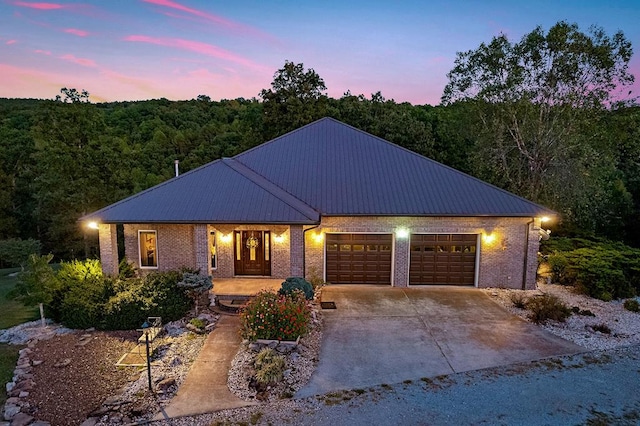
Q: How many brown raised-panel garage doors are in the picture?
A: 2